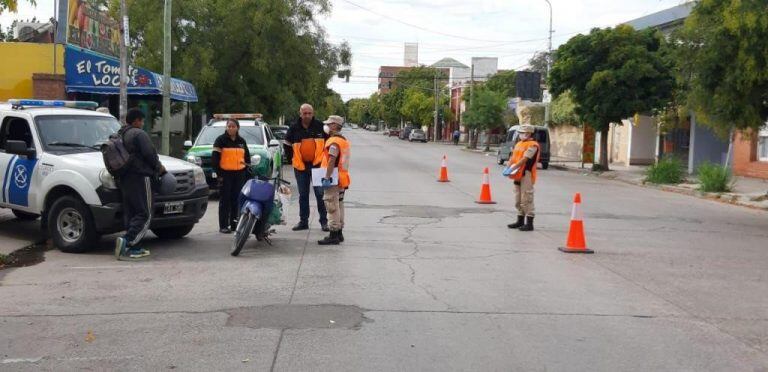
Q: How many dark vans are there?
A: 1